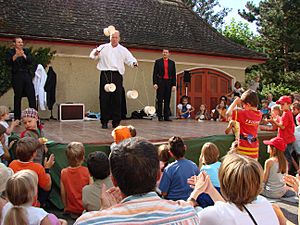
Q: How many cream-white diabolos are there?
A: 4